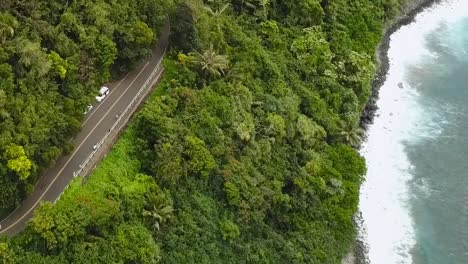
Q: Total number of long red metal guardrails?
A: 0